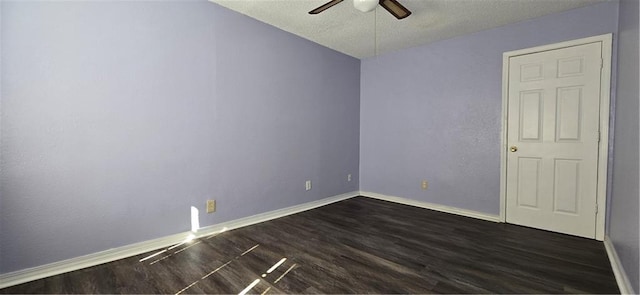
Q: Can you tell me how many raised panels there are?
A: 6